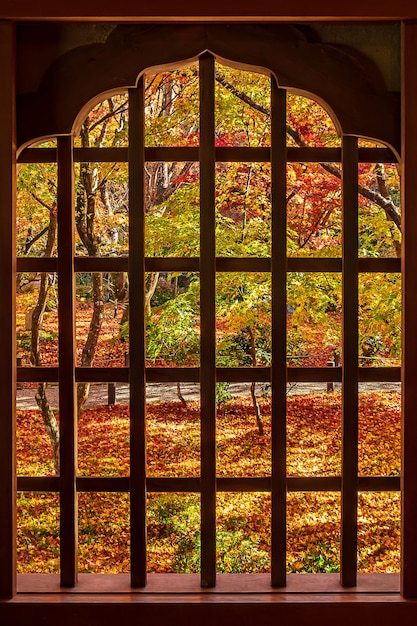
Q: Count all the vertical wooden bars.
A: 5